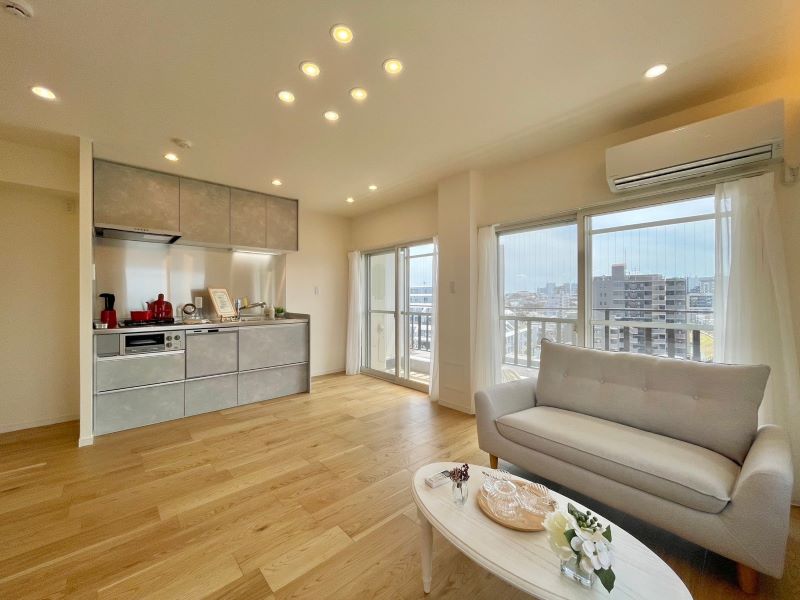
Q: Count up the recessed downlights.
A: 12